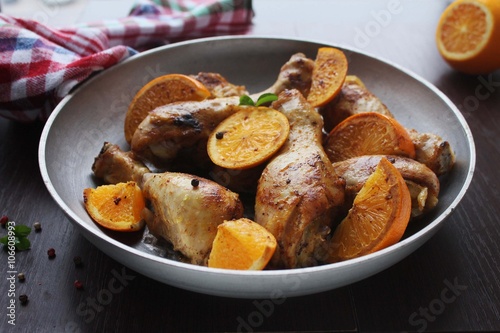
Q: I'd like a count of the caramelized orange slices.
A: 7